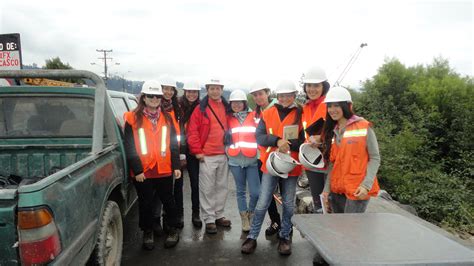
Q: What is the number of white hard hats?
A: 12